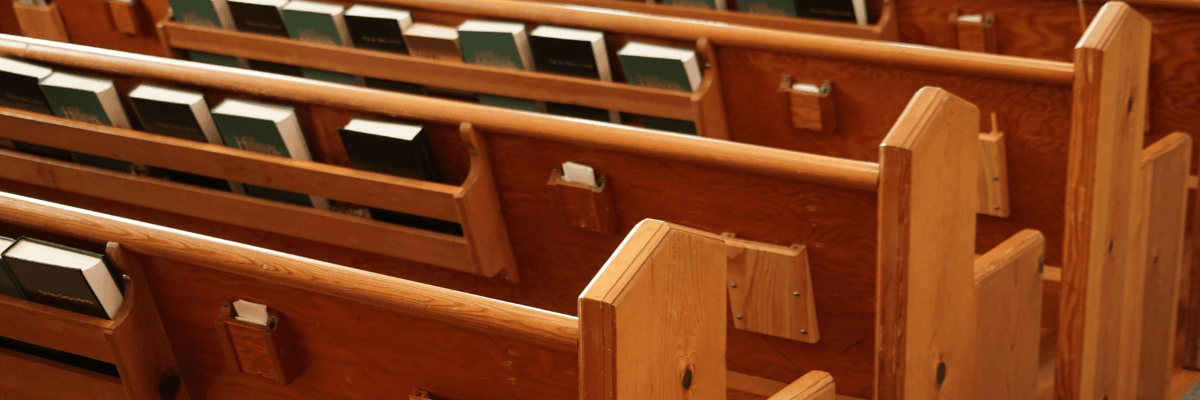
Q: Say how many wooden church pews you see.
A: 4